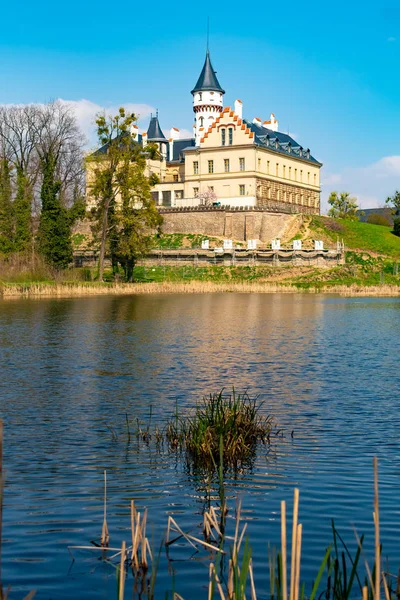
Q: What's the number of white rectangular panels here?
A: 6